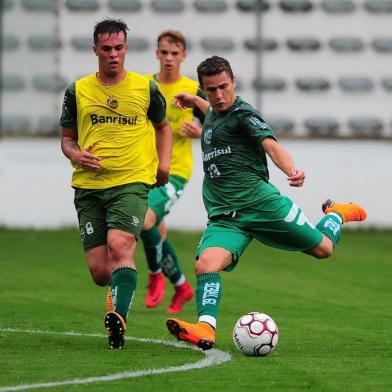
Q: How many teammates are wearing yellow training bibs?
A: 2